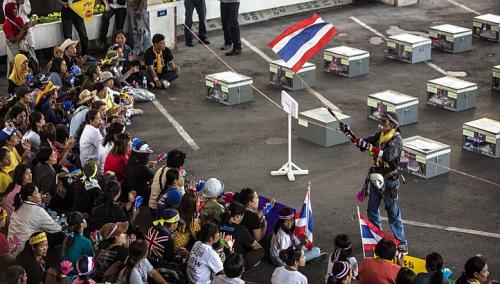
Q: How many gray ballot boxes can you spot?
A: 12